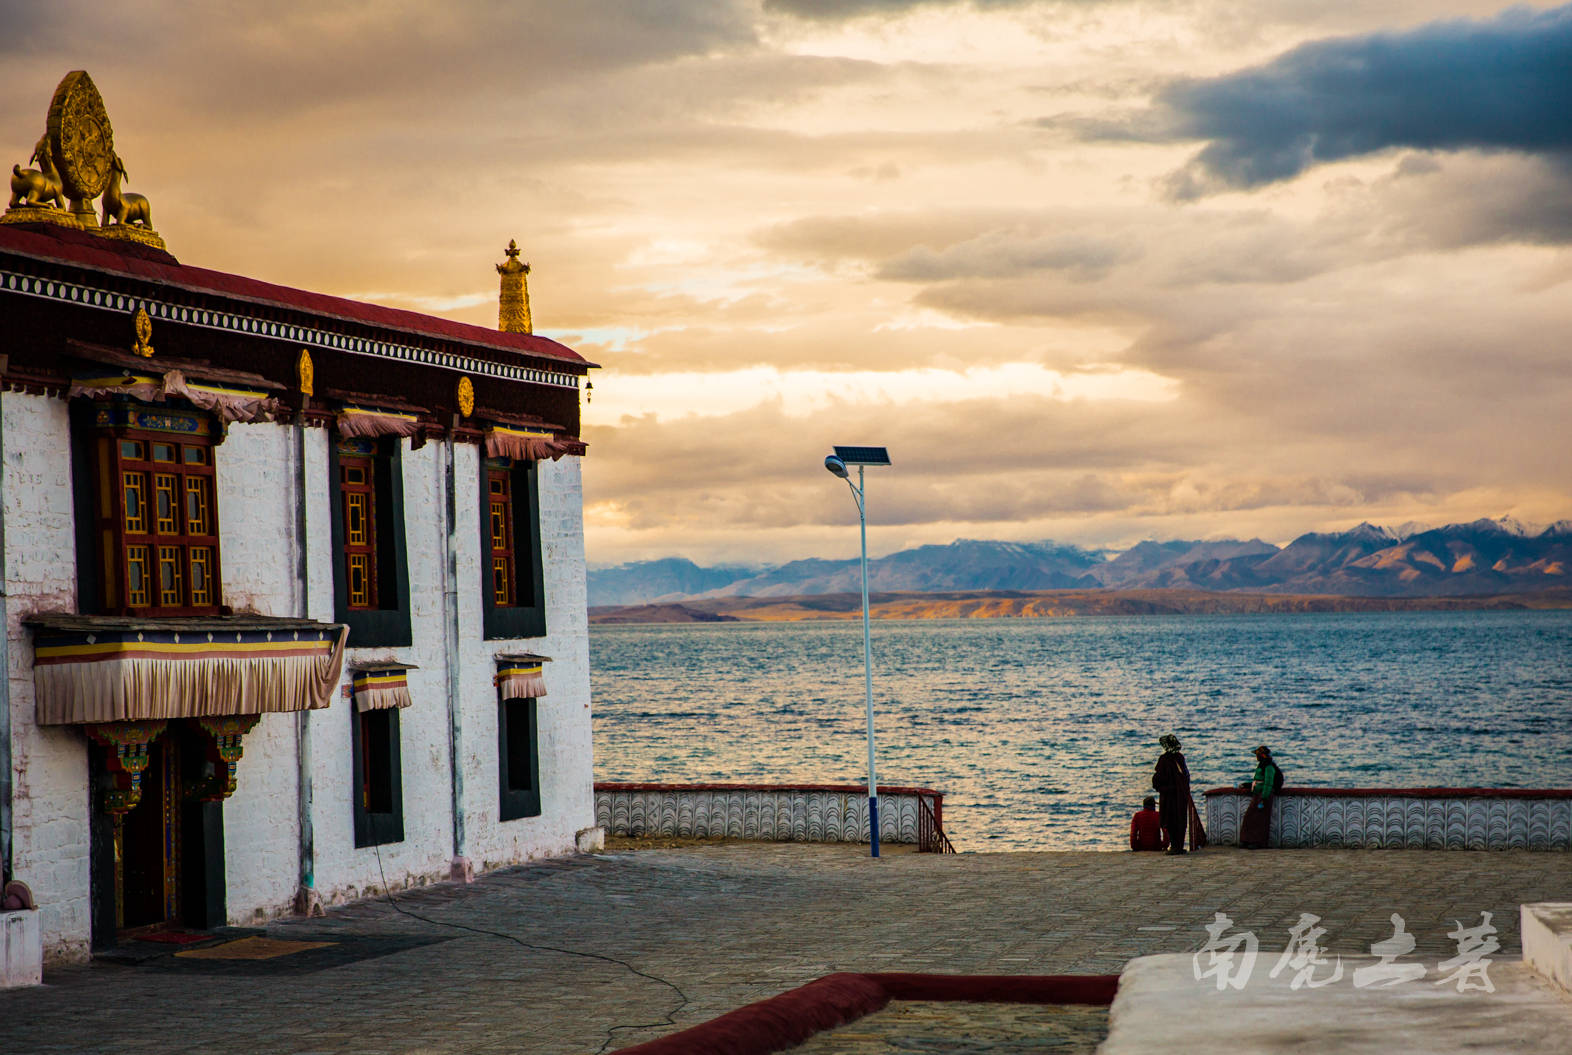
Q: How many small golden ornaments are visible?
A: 3